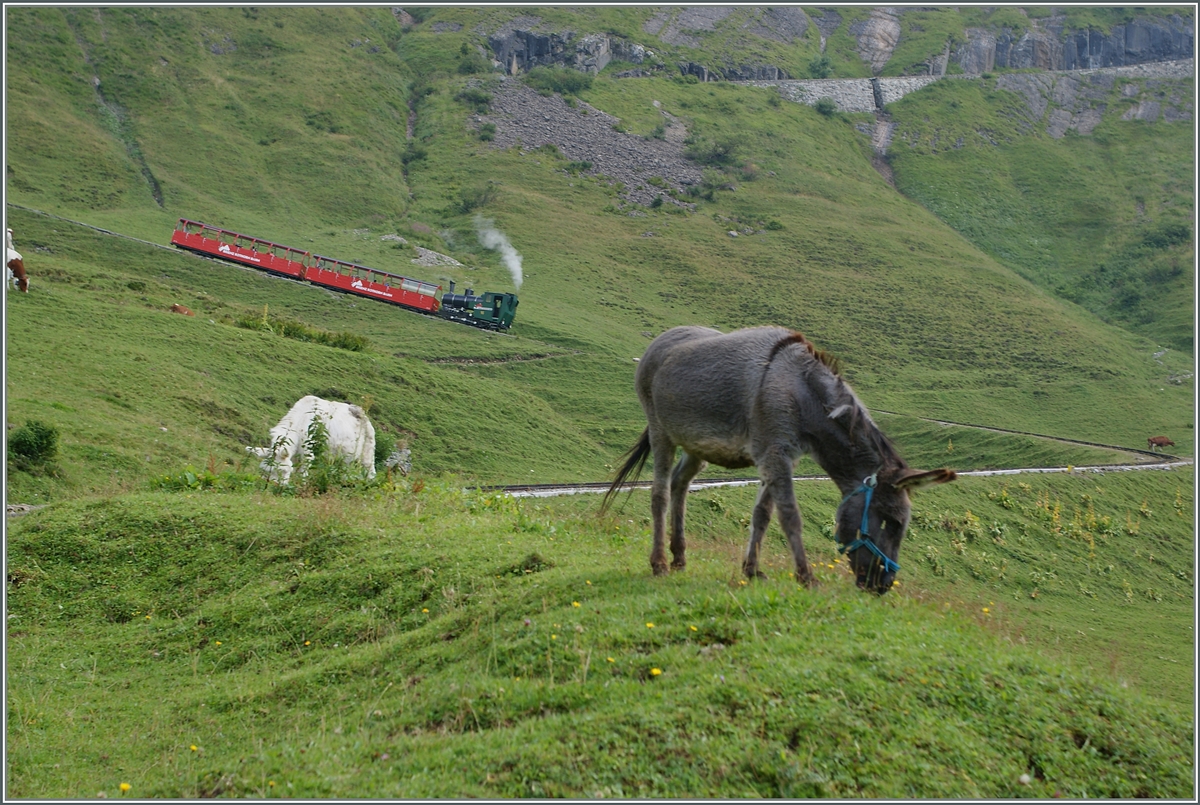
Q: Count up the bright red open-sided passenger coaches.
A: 2